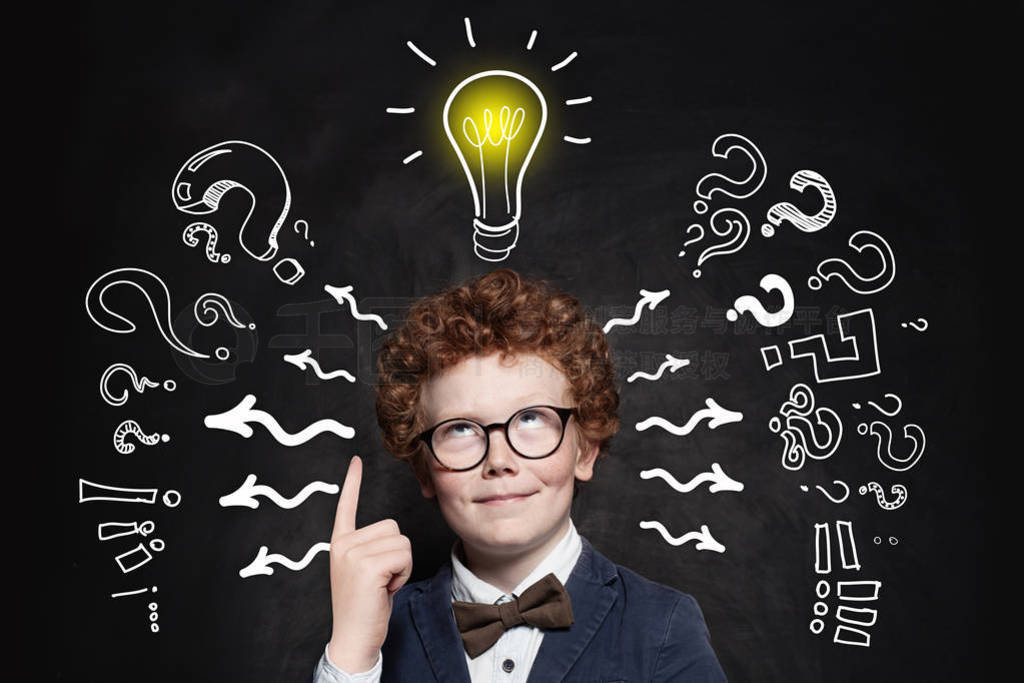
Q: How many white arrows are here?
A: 10